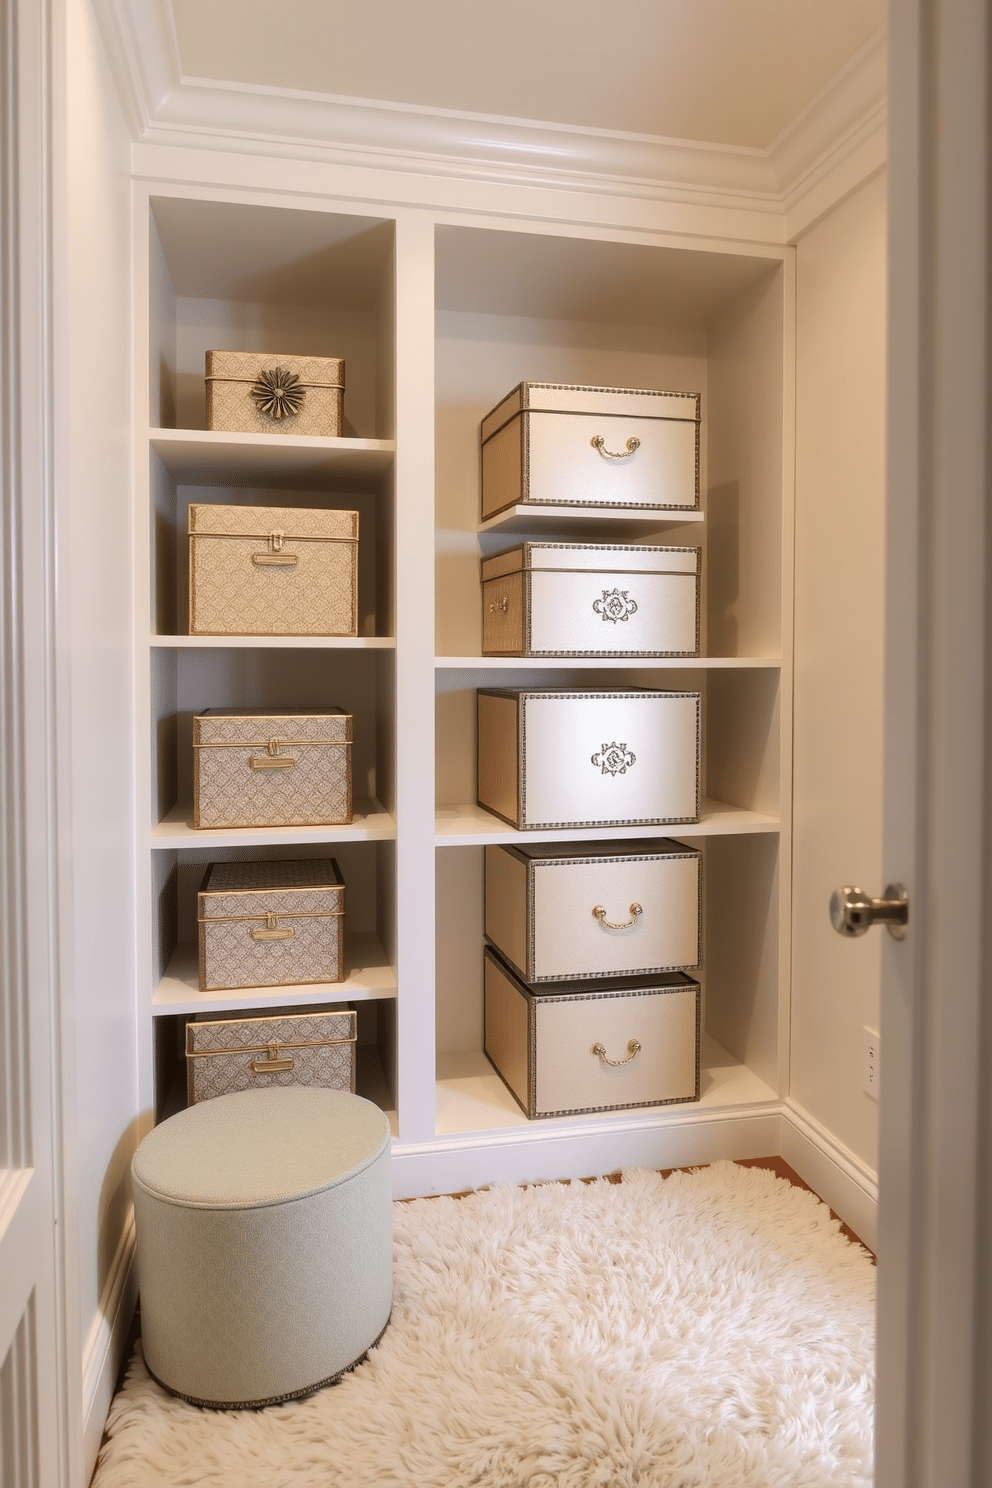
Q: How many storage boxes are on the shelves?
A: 10